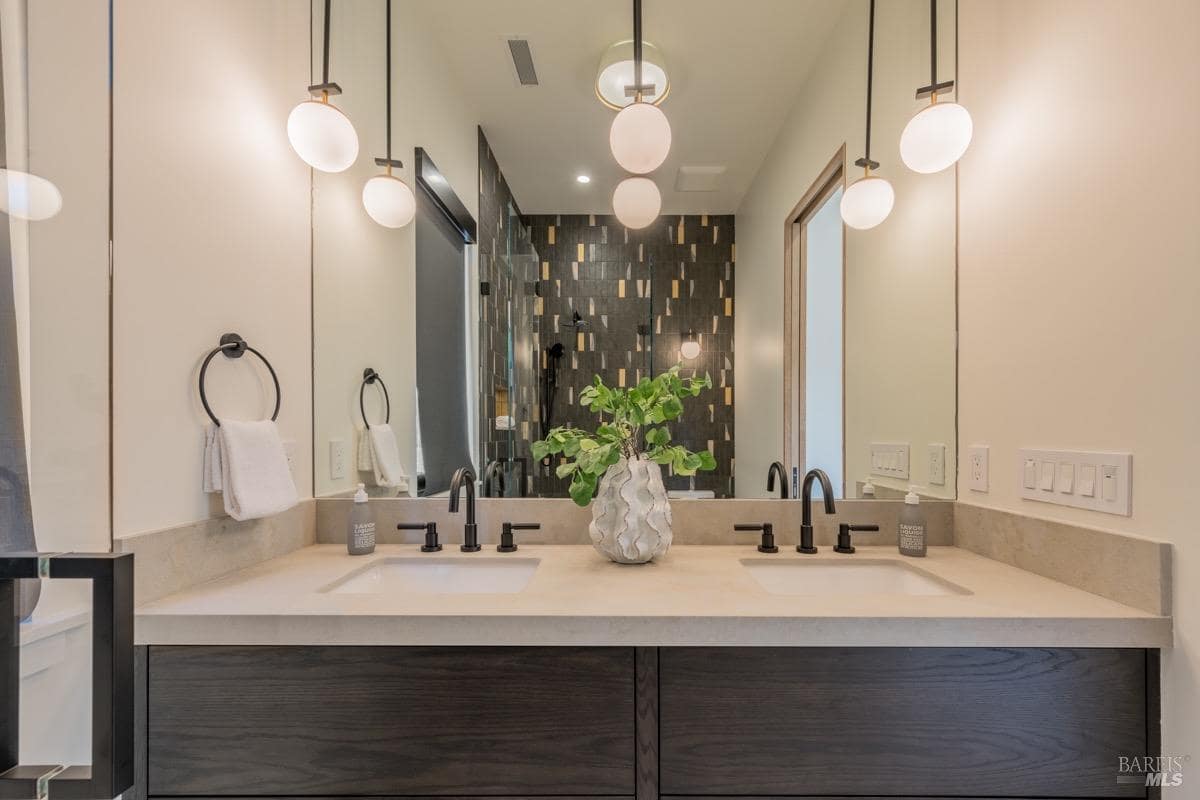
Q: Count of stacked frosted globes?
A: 2